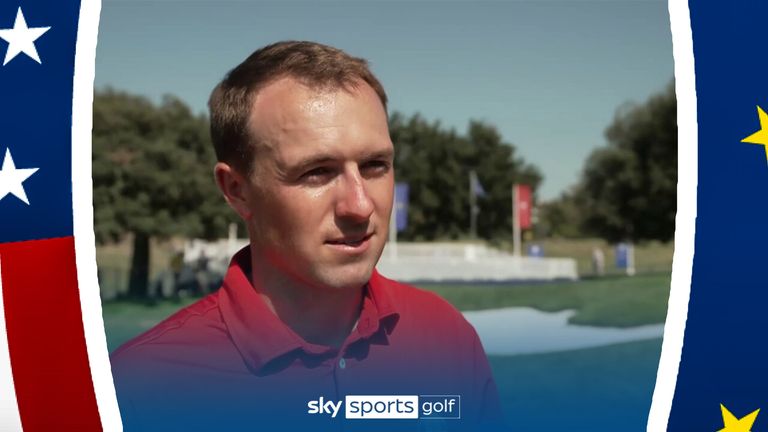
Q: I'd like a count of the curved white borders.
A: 2